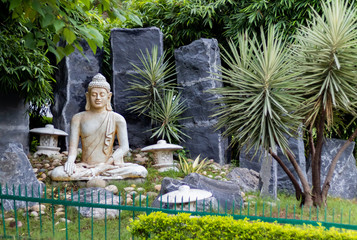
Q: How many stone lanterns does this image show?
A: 3